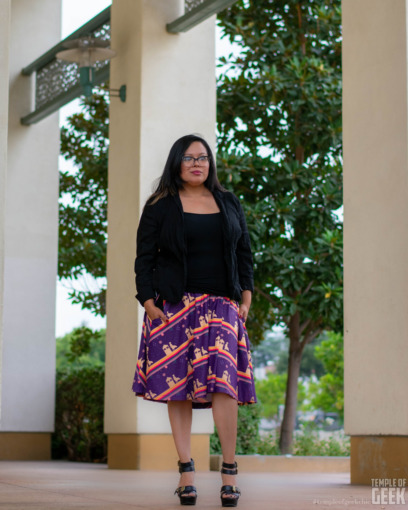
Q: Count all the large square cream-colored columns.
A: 3